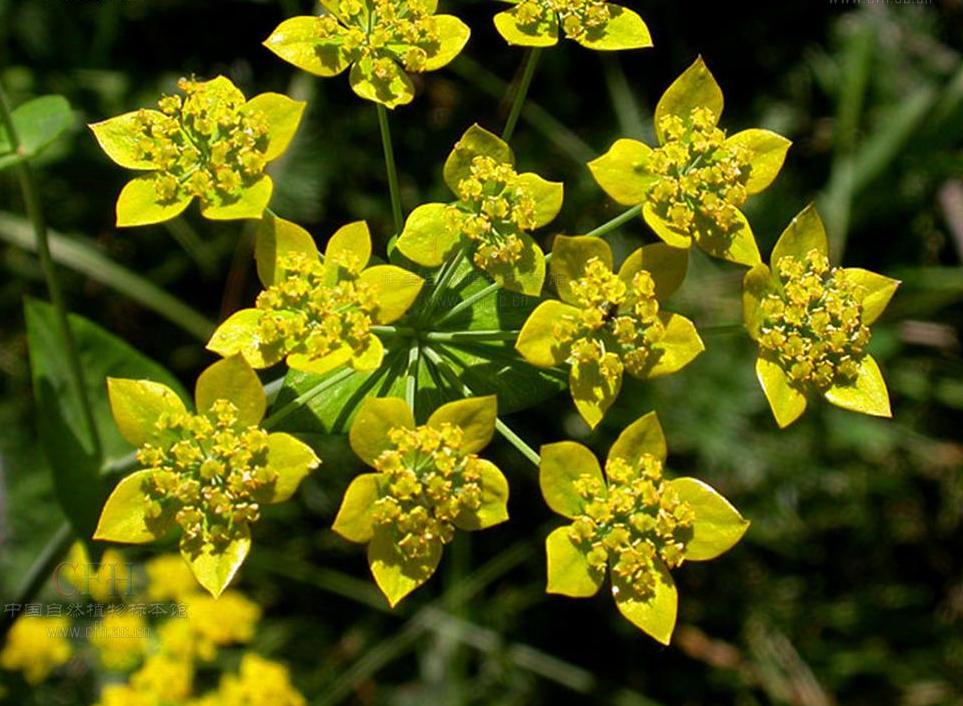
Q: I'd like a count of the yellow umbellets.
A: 11